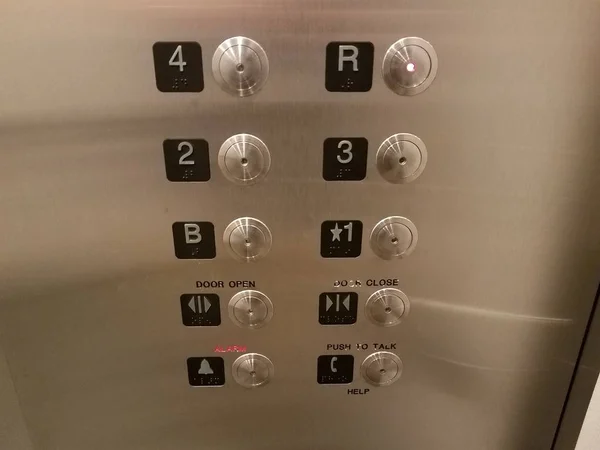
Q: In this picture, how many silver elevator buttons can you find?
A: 10